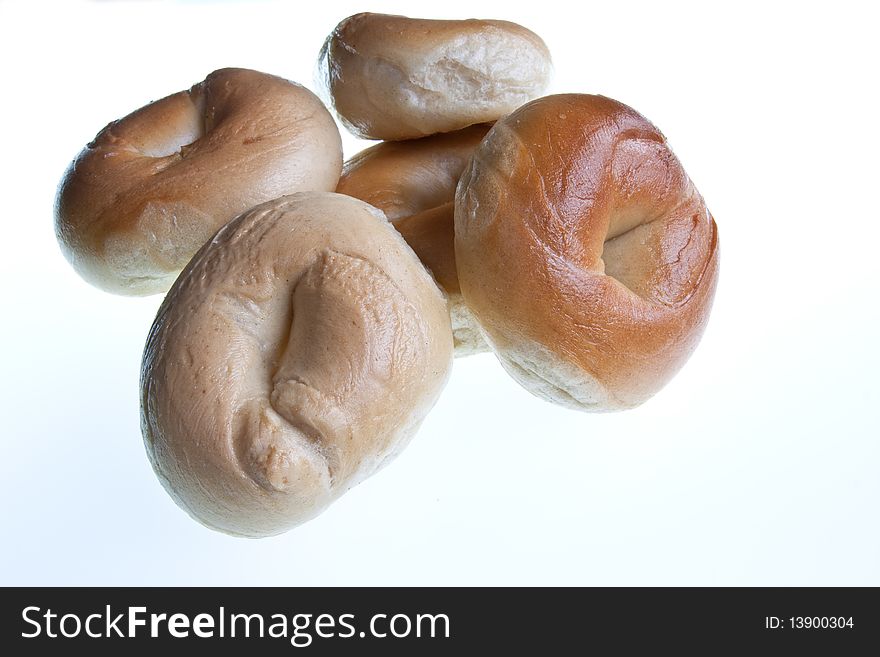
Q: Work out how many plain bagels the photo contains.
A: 5